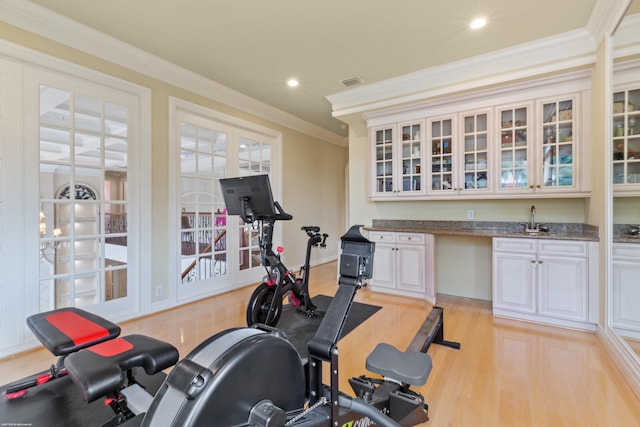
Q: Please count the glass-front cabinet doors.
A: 6